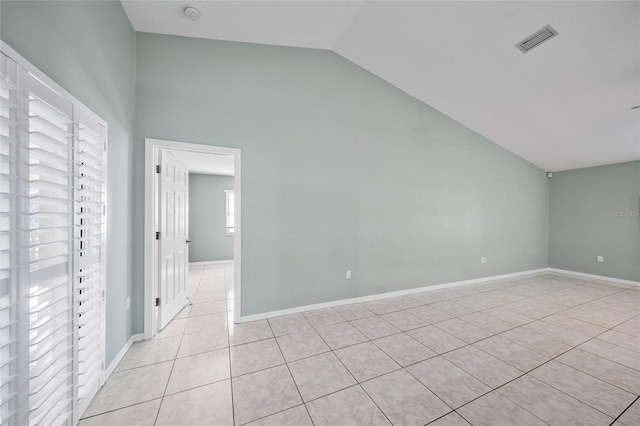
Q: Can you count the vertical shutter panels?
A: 3